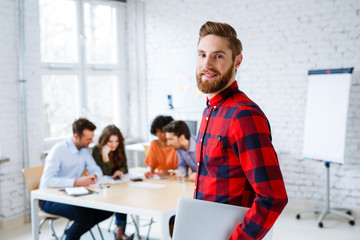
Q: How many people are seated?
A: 4